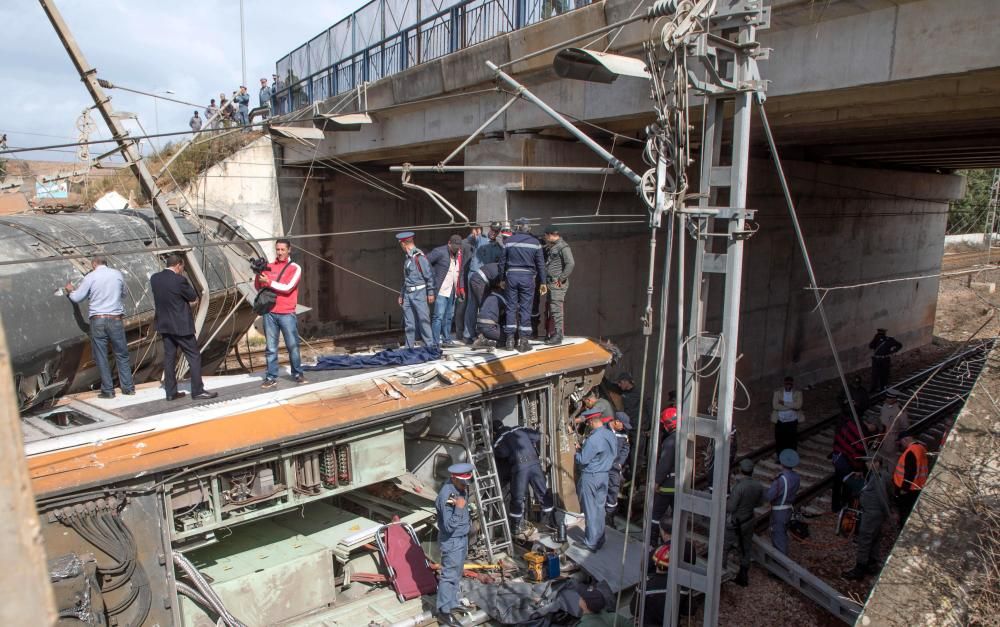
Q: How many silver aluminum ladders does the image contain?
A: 1